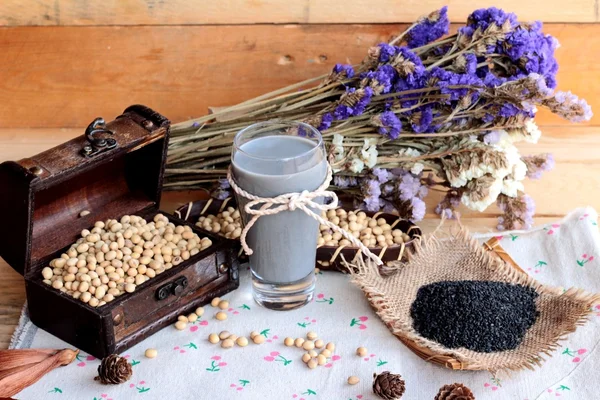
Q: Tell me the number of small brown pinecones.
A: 3